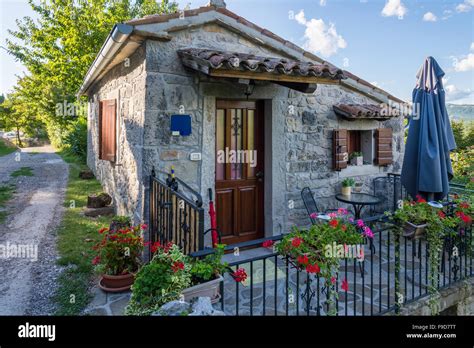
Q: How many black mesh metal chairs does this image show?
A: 2